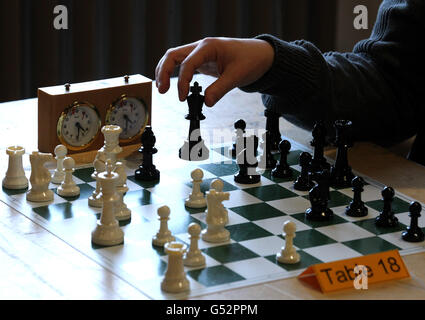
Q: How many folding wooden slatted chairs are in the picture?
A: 0